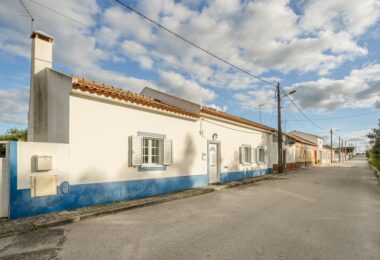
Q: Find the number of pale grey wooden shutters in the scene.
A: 6